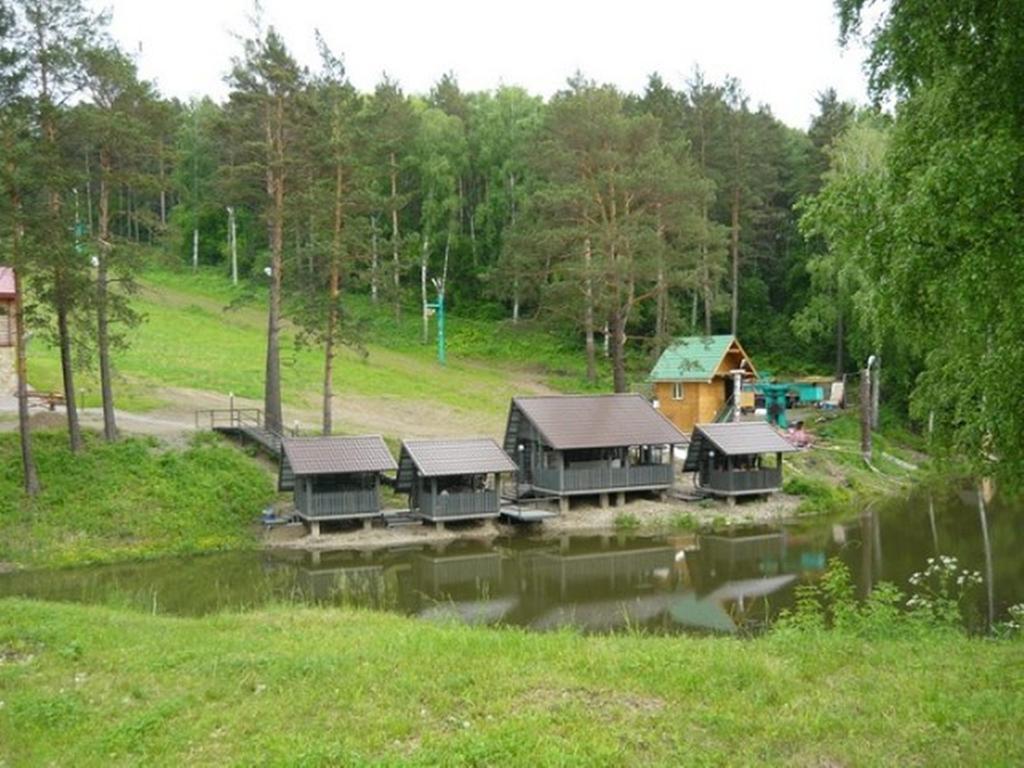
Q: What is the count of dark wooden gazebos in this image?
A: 4